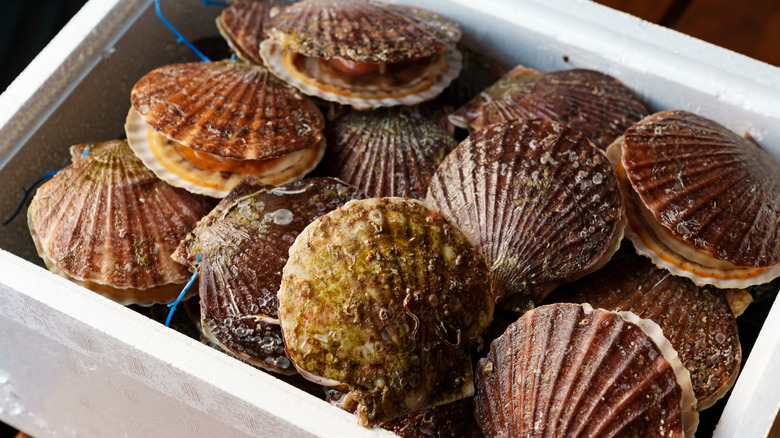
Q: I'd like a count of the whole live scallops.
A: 12